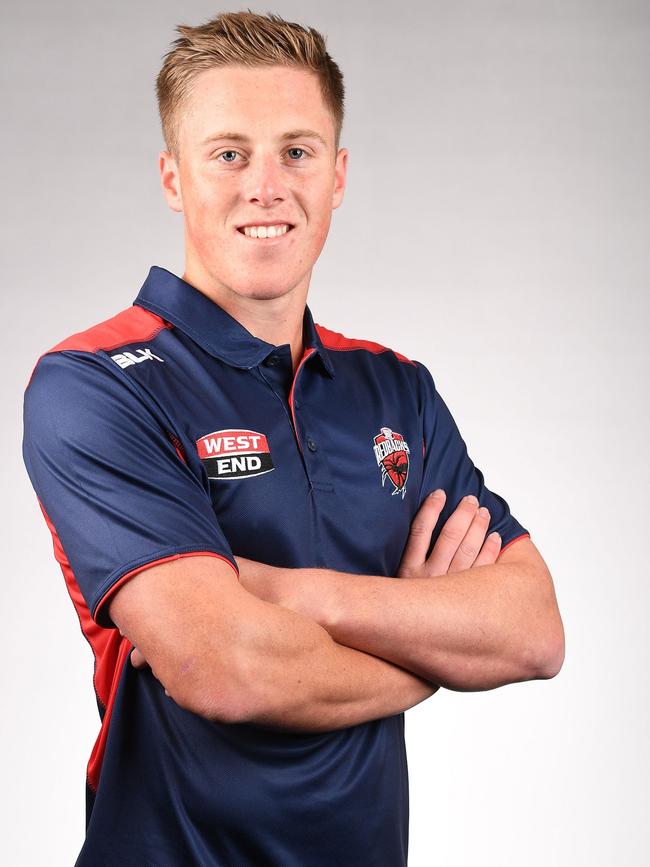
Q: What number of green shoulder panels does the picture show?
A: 0